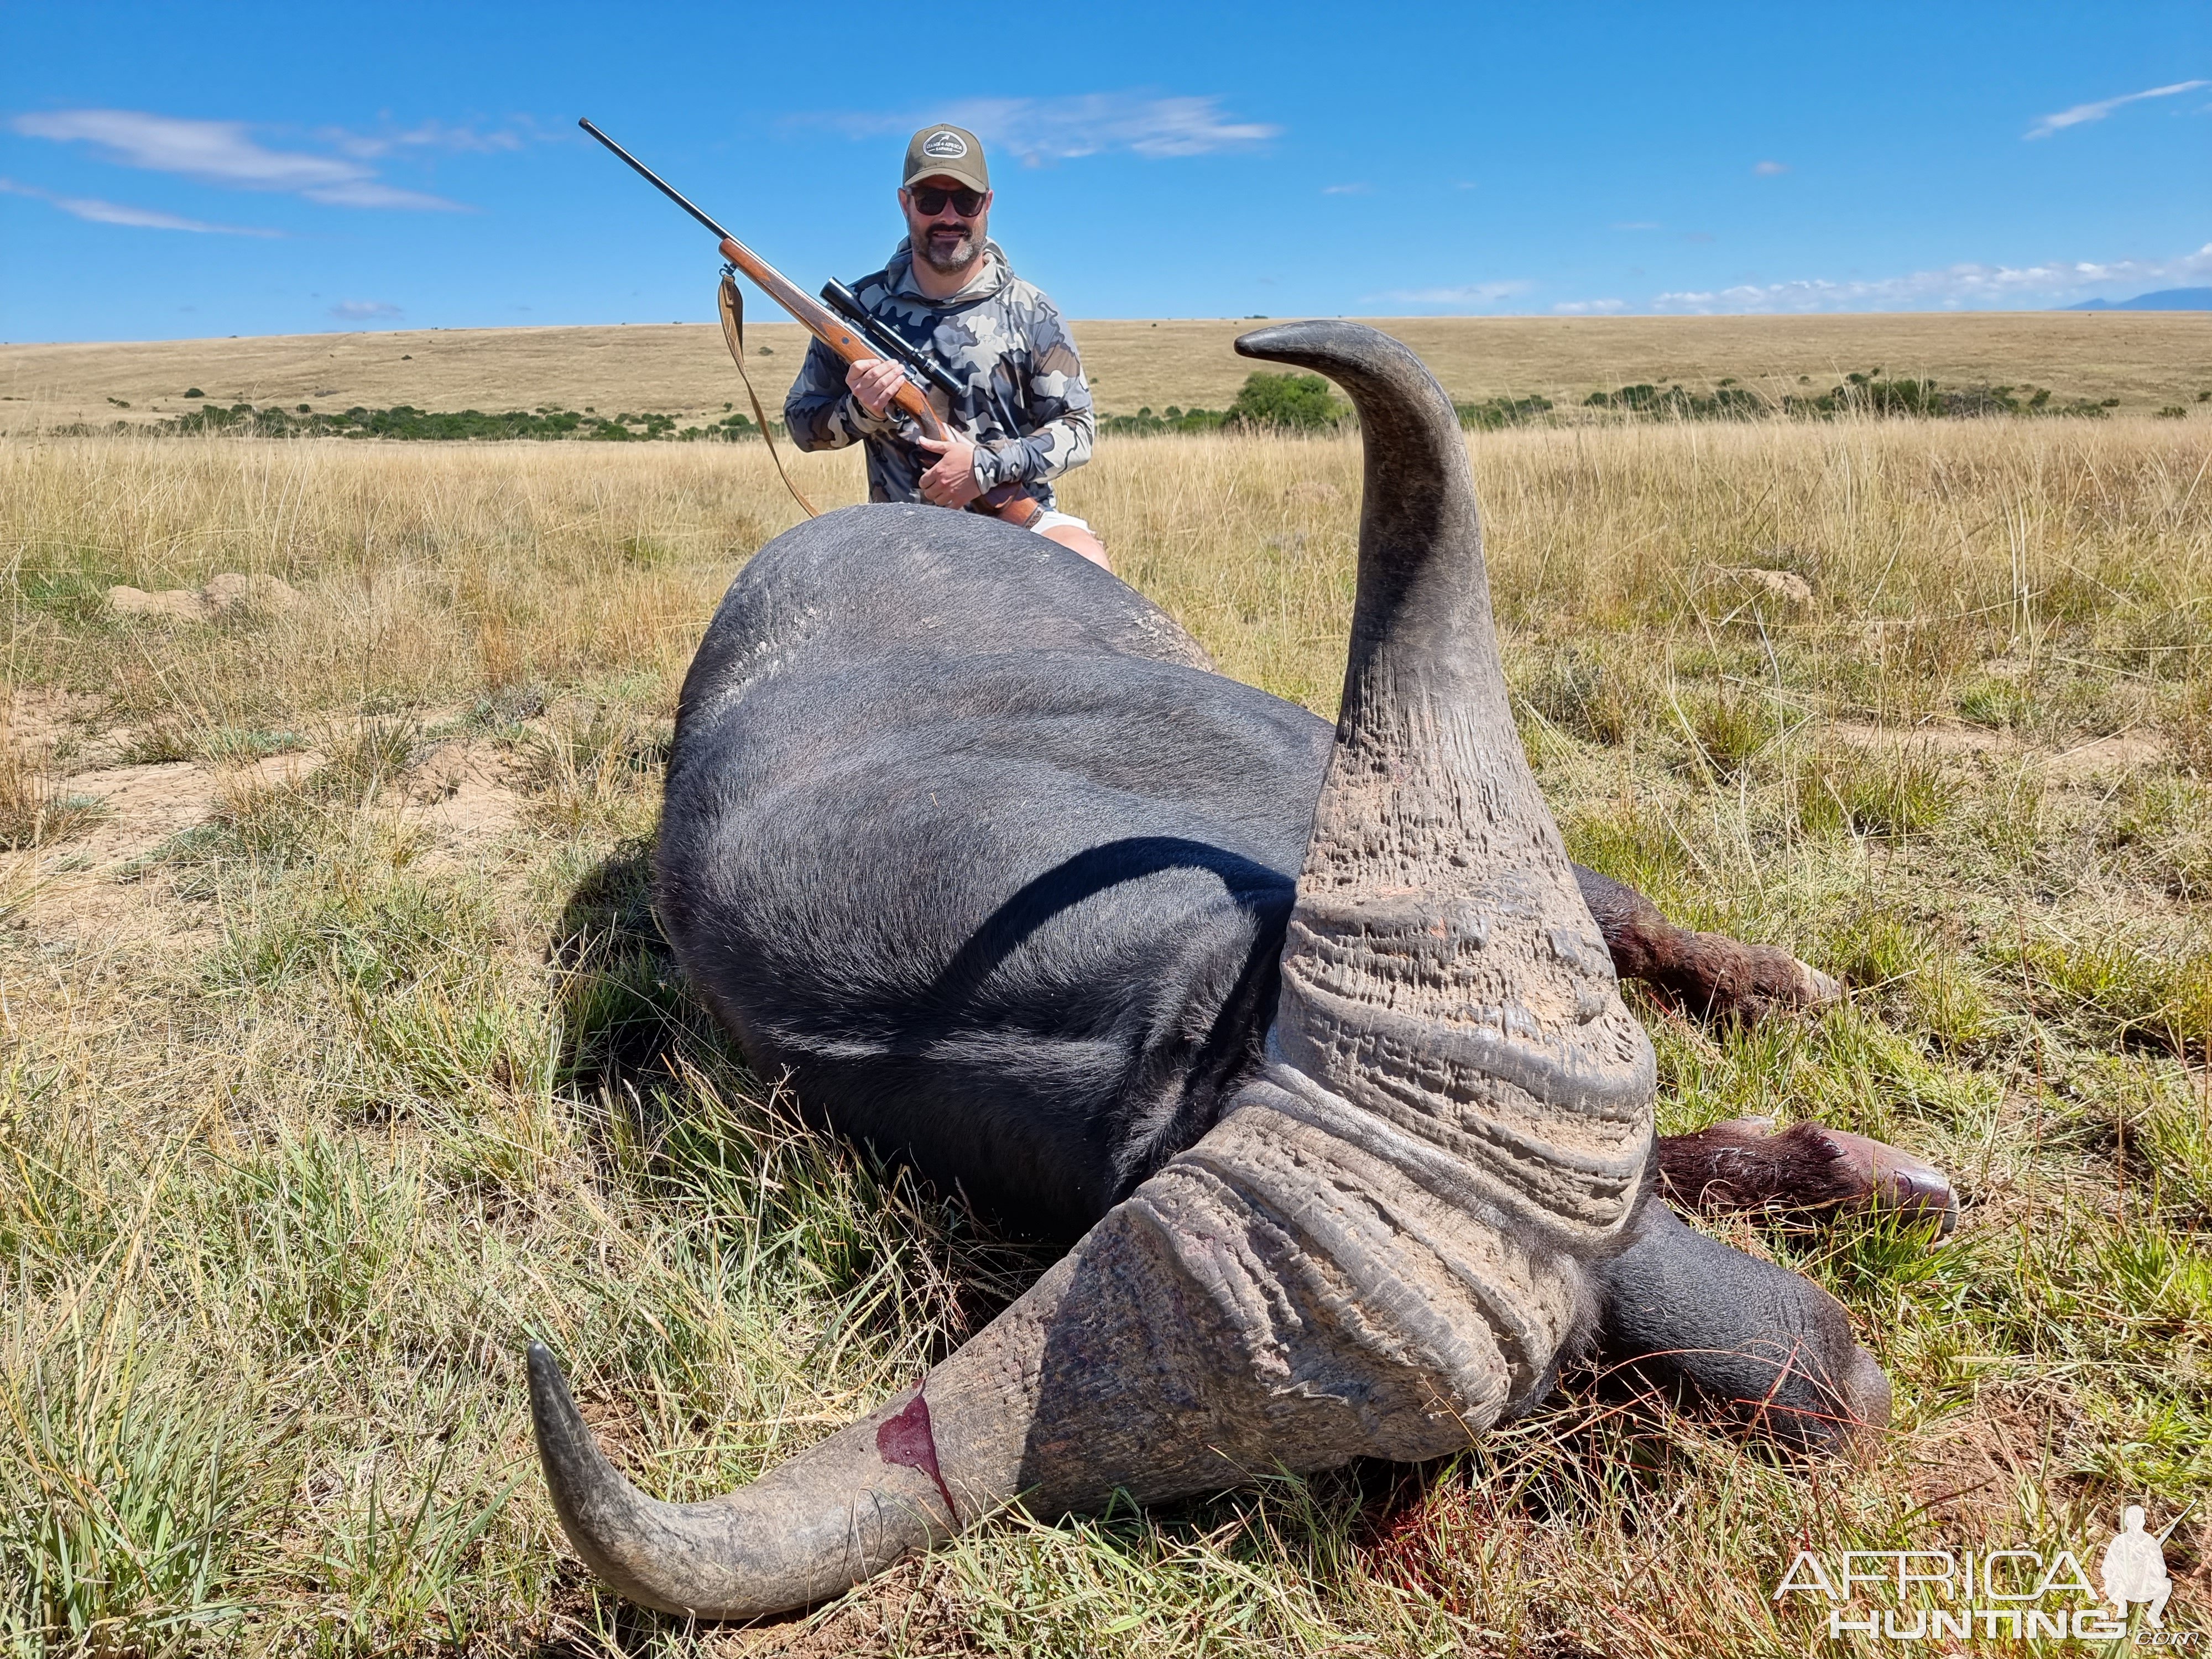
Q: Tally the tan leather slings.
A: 1